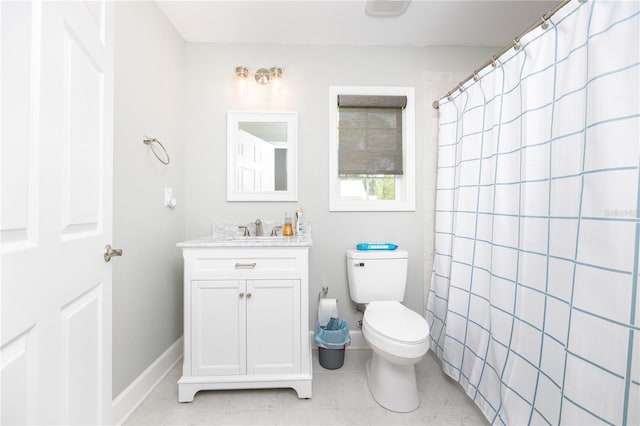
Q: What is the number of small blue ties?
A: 0